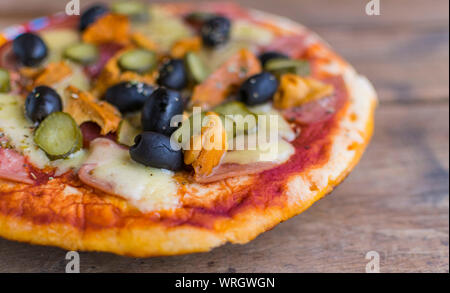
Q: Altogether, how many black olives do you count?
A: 10